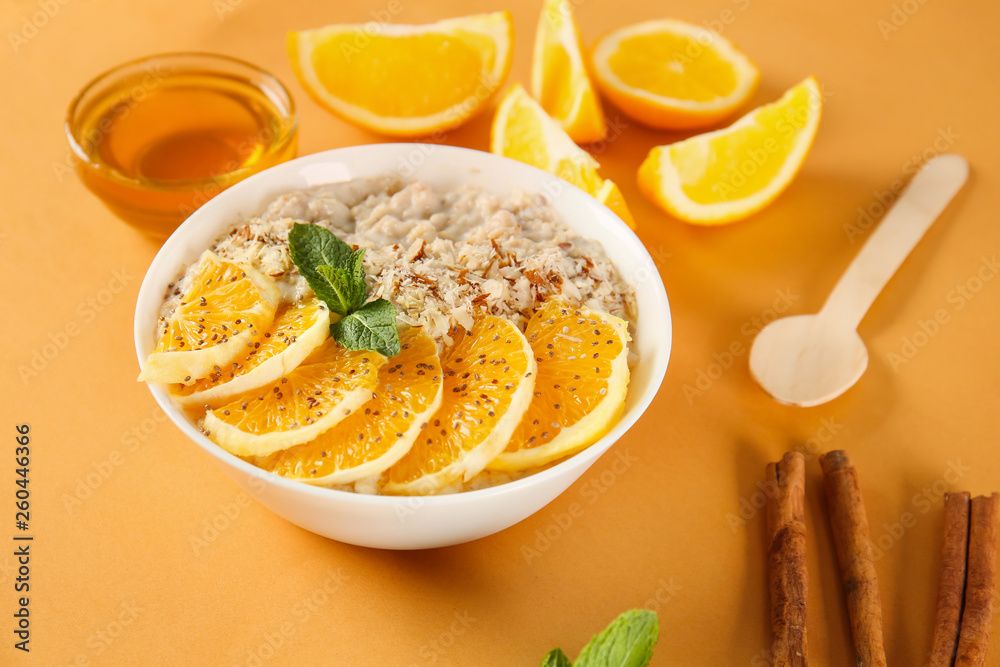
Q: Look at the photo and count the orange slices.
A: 11